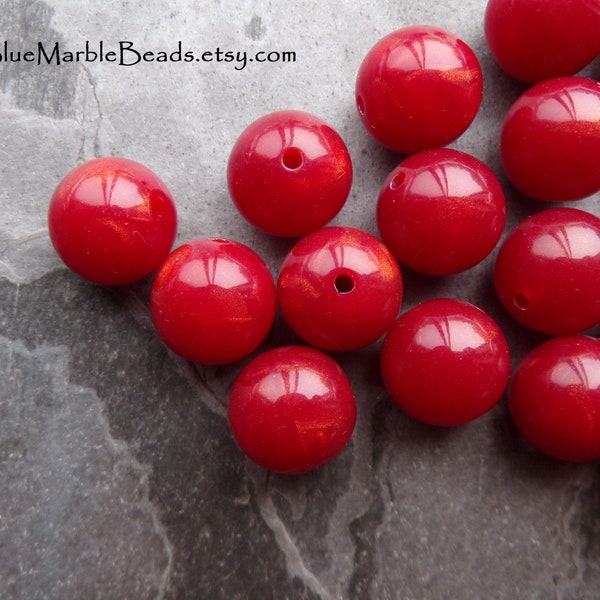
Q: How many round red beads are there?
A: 12